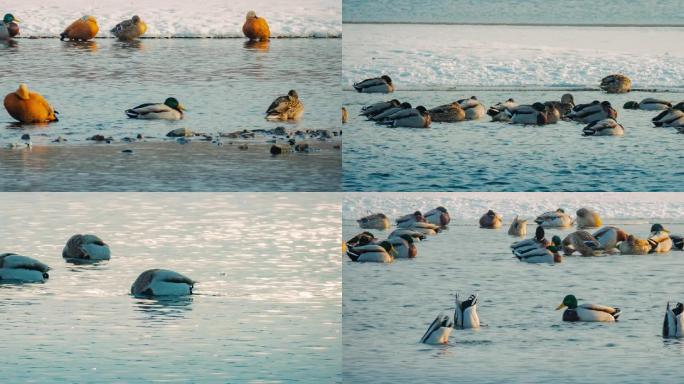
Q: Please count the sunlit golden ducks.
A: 3